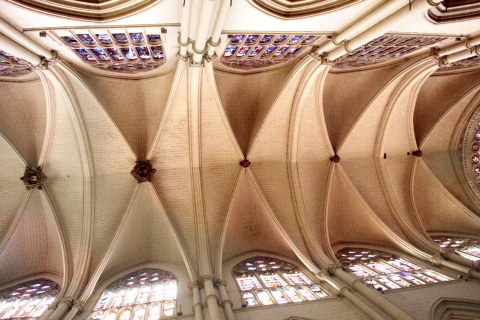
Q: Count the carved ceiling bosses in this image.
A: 5